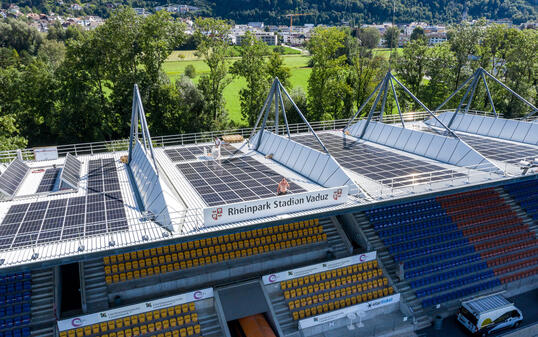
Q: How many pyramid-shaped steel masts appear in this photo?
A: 4